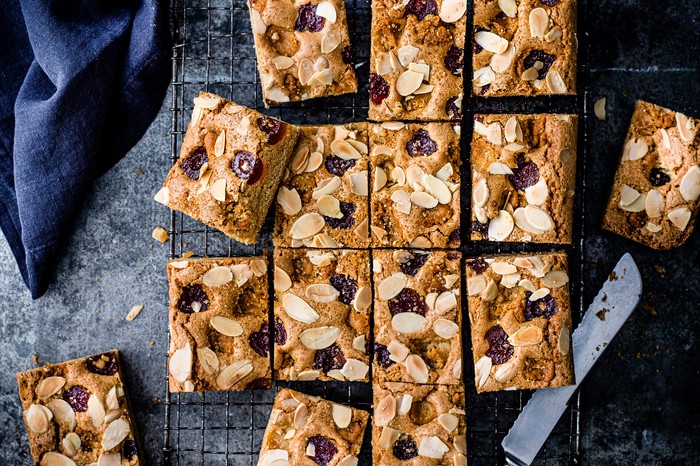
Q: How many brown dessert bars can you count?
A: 15